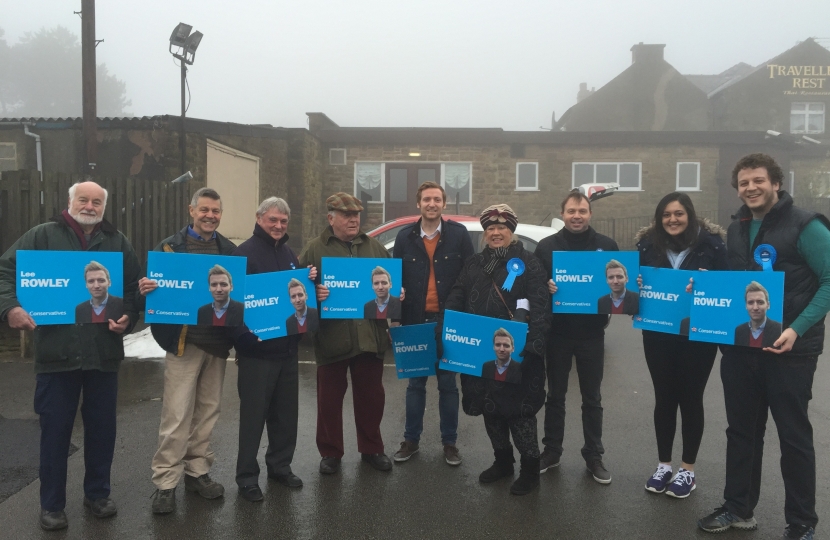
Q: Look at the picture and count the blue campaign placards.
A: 9